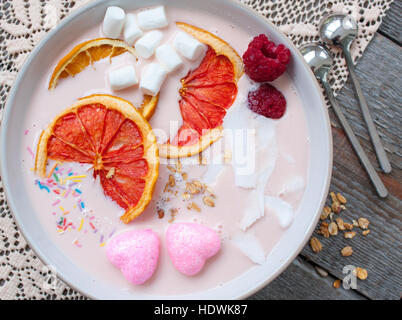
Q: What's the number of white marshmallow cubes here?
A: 8